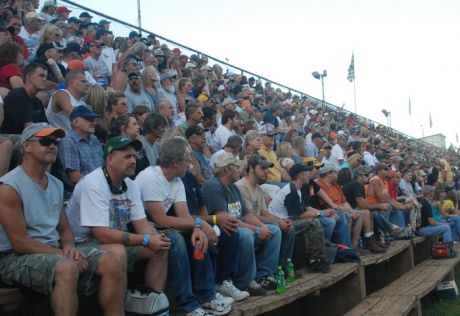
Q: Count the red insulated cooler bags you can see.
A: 1